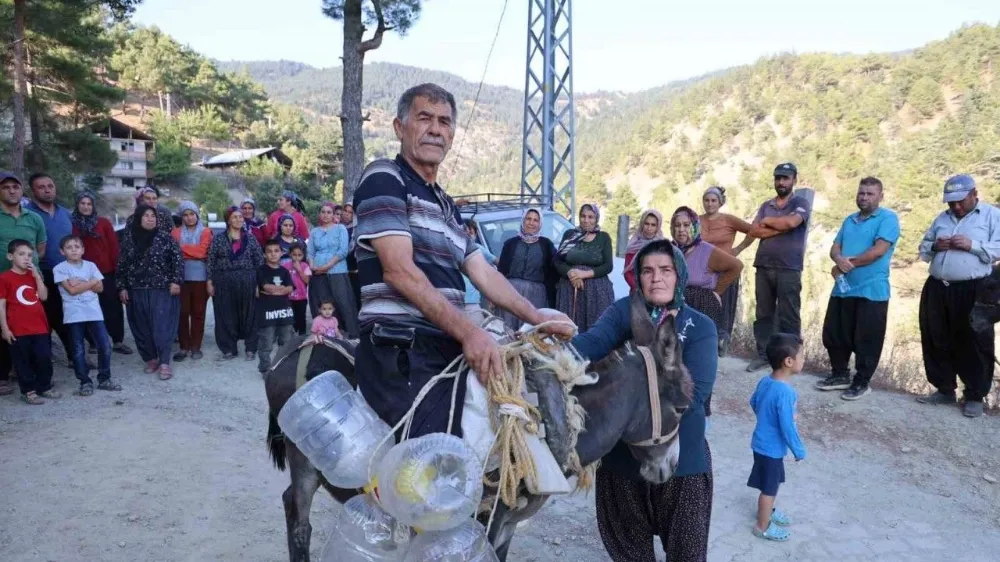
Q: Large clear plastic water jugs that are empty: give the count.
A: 4